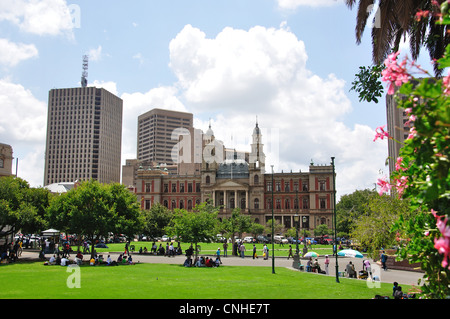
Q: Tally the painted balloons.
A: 0